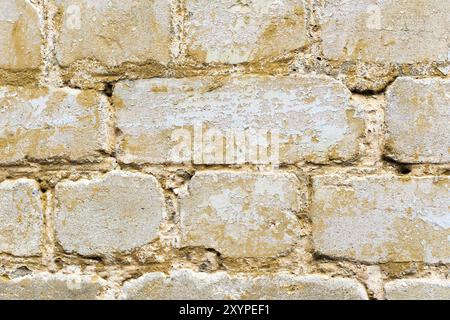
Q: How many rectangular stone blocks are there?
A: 14